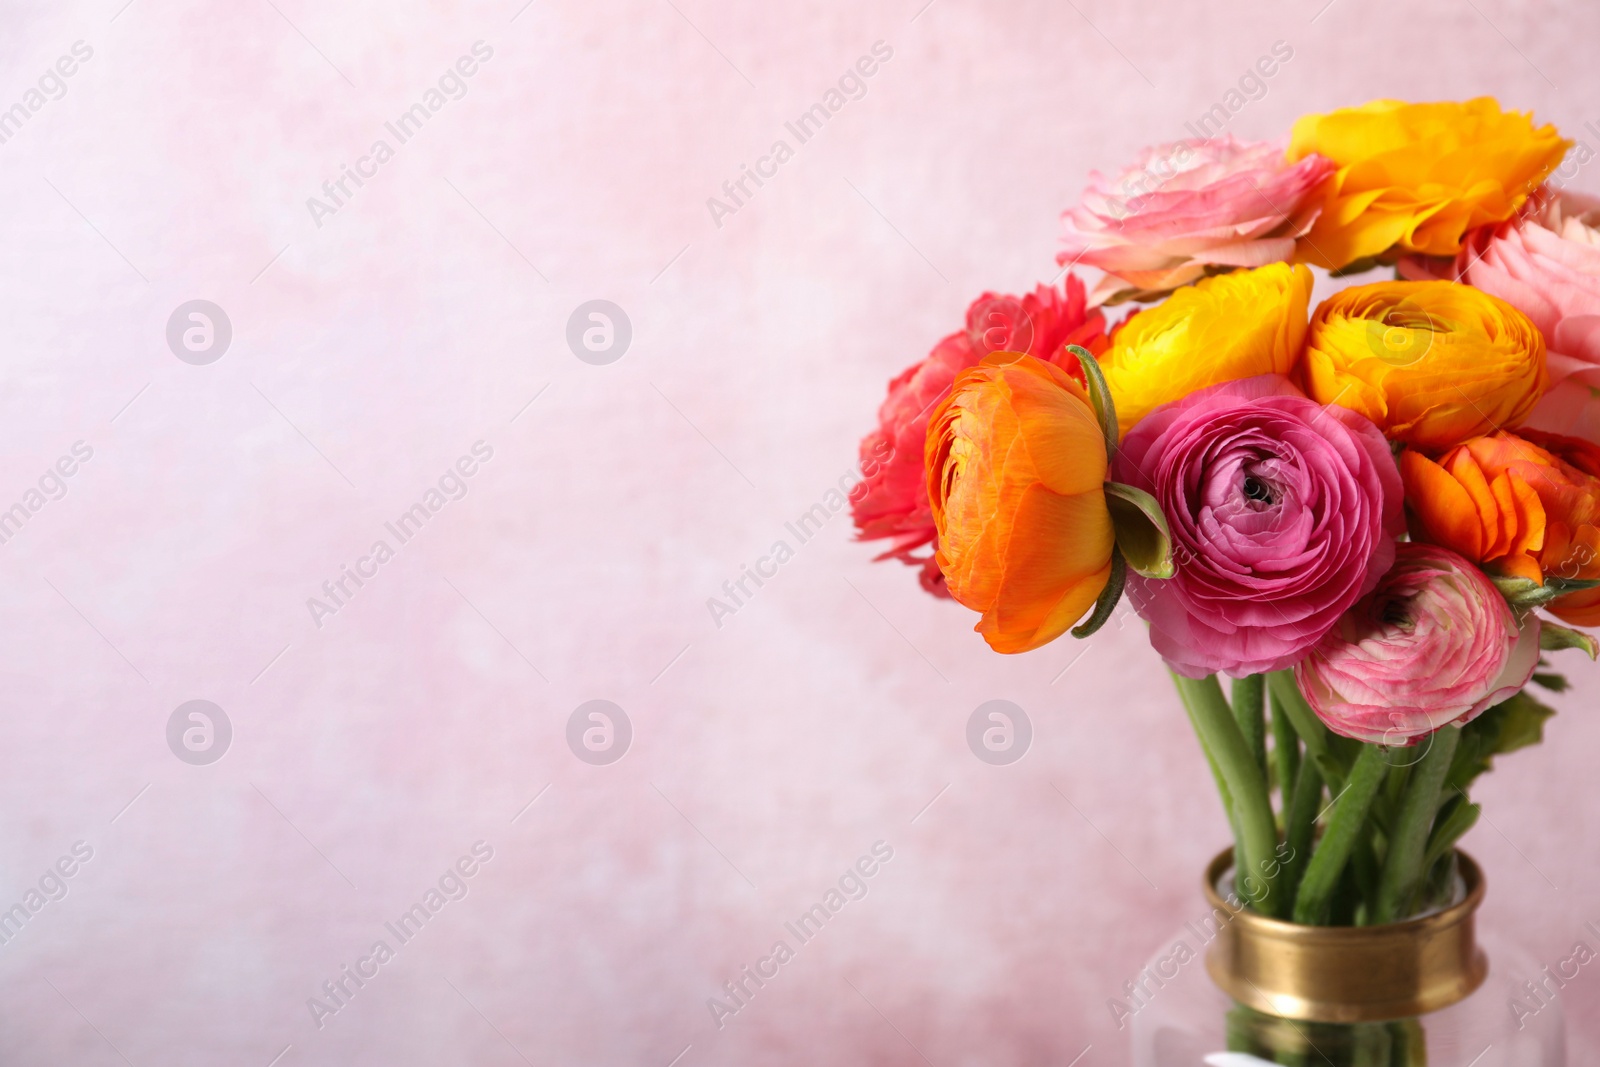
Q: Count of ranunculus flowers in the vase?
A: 10